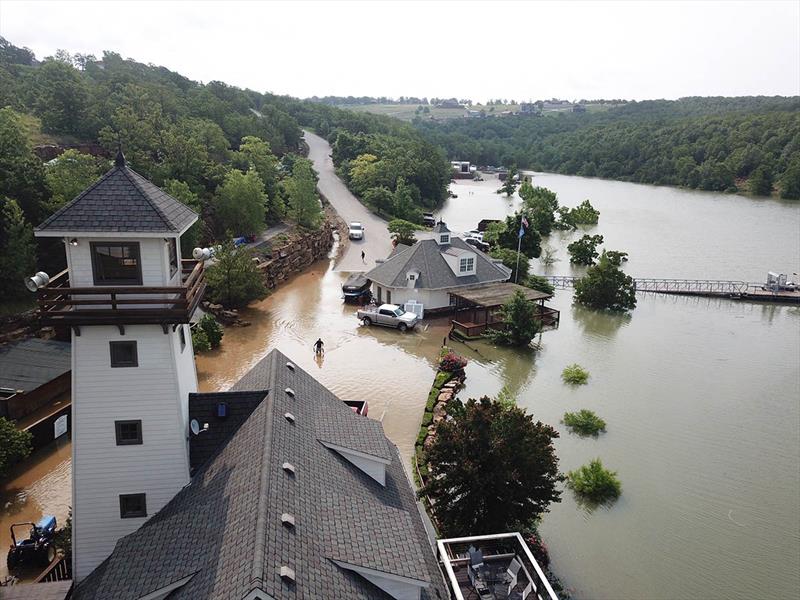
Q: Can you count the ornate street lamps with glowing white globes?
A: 0